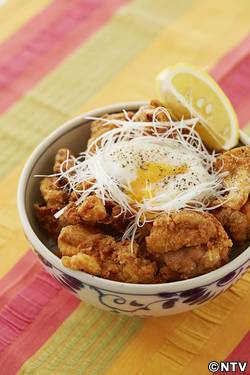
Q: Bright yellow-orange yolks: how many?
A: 1